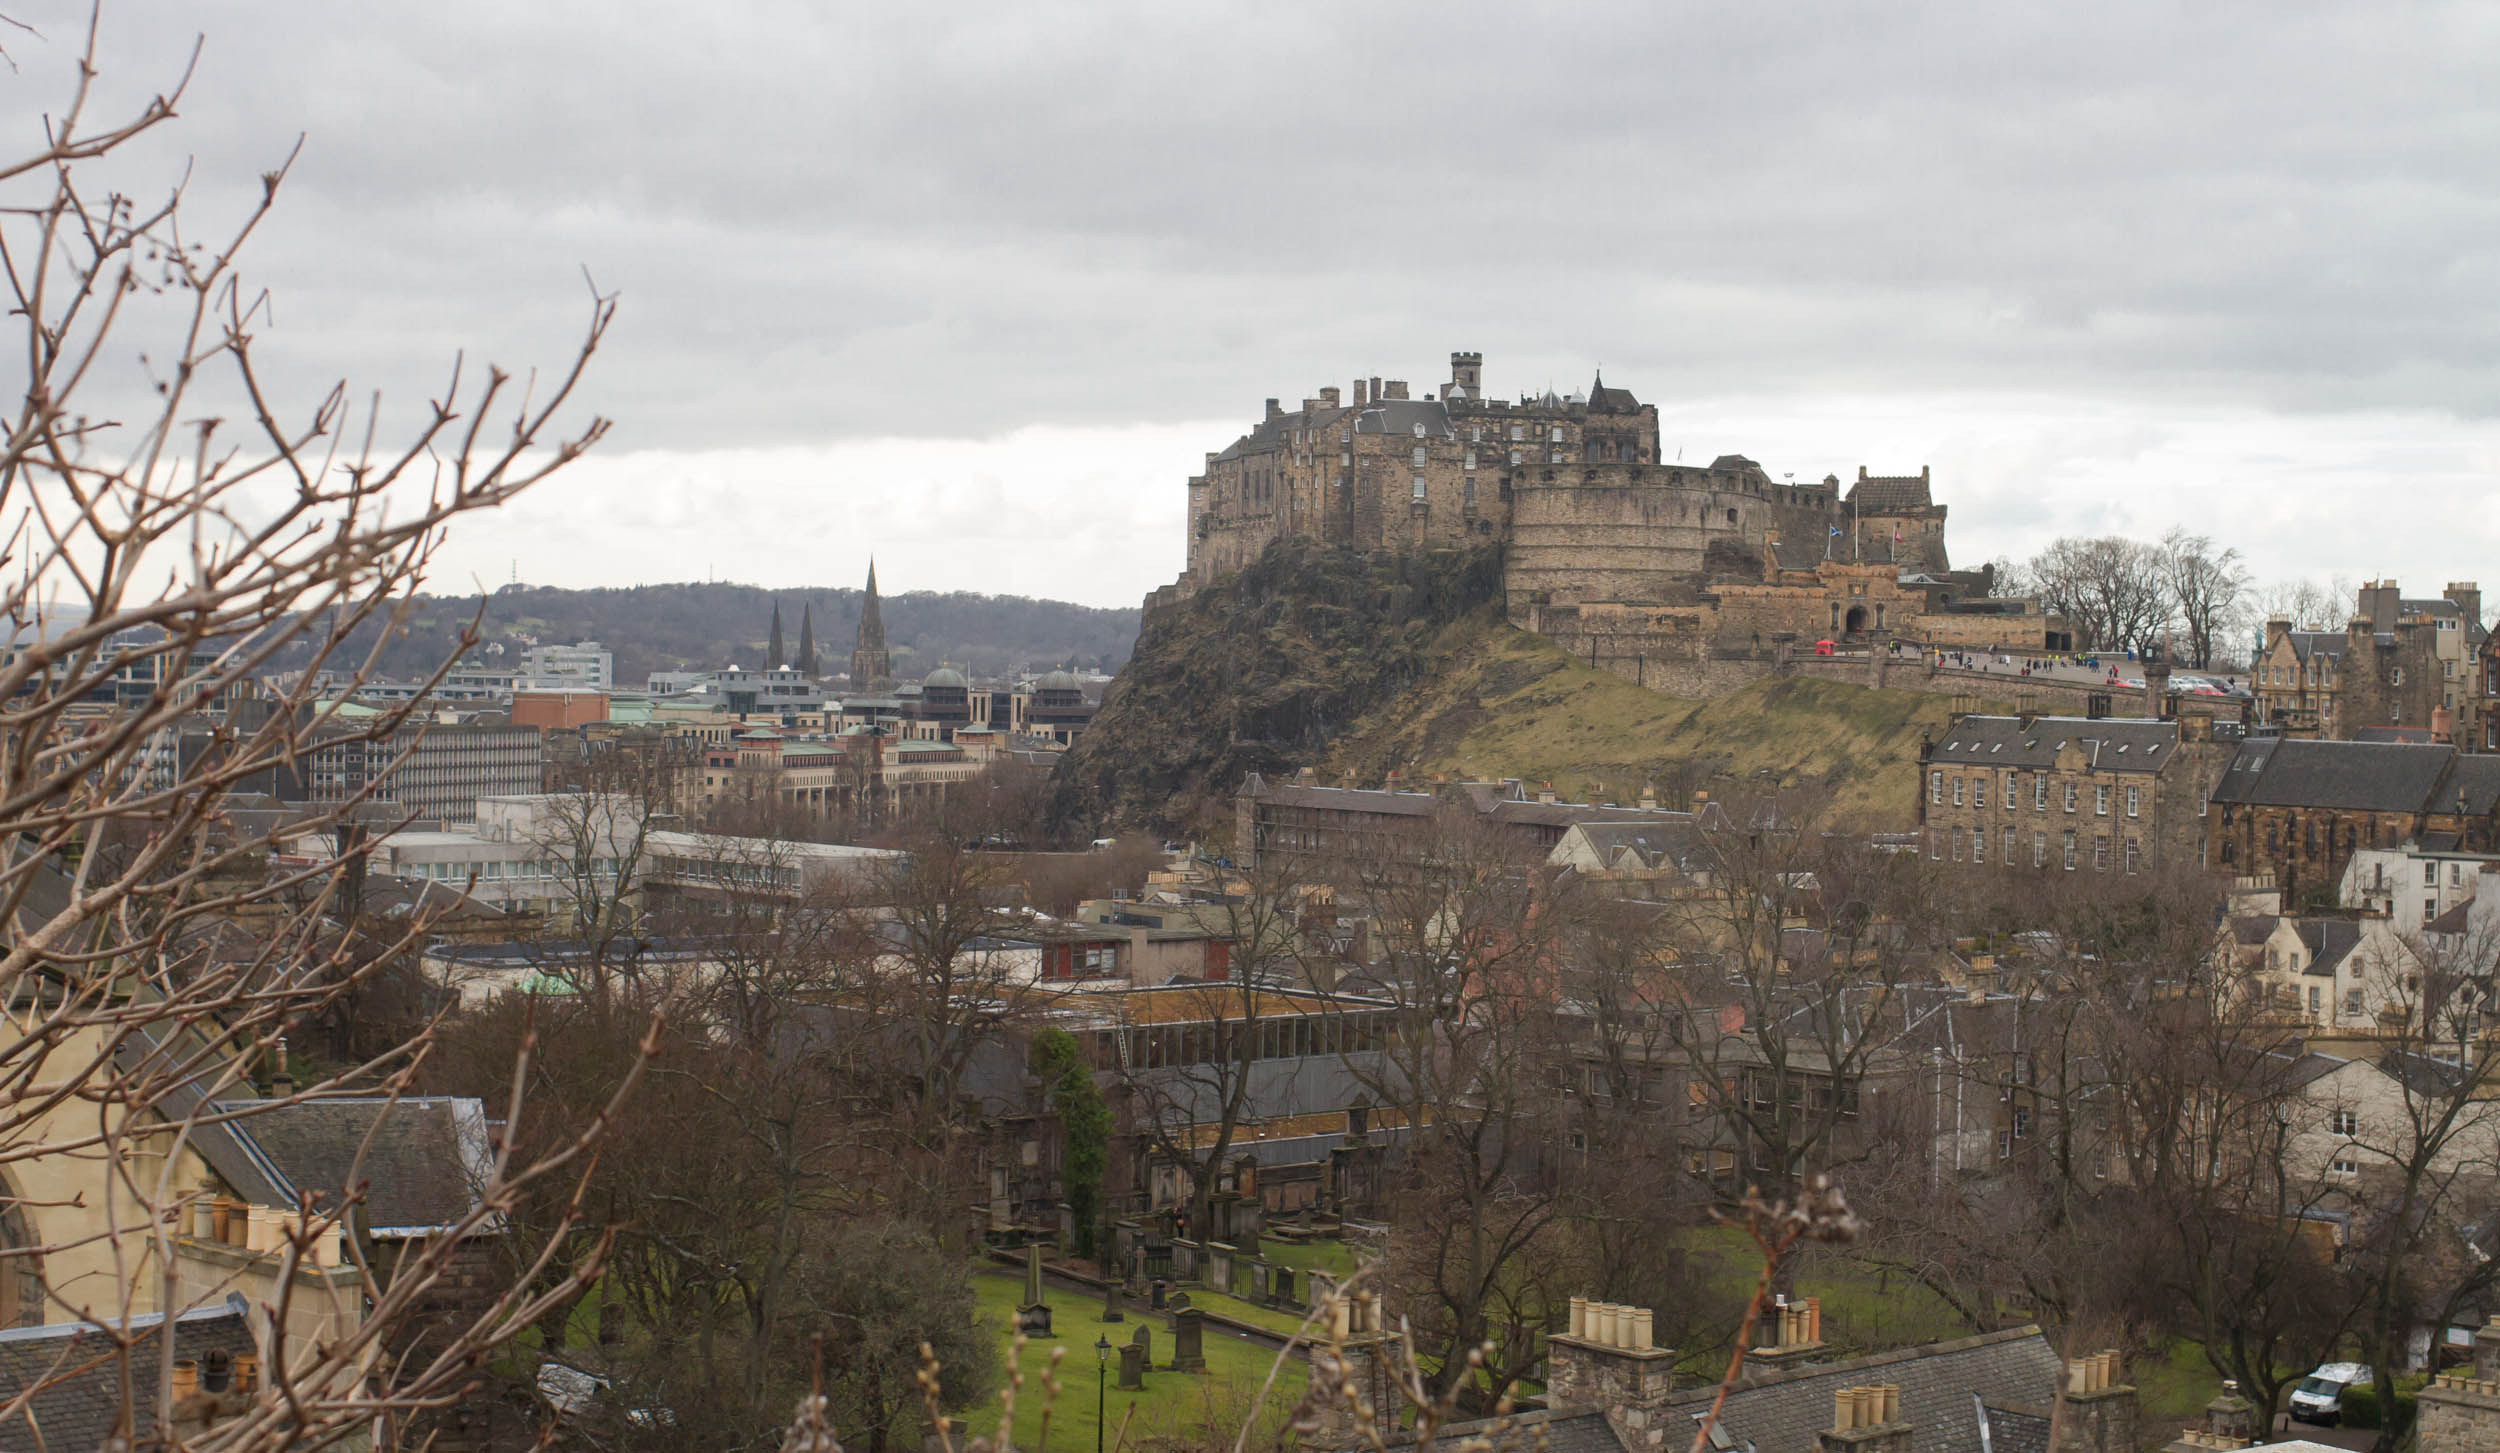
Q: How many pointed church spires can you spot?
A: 3